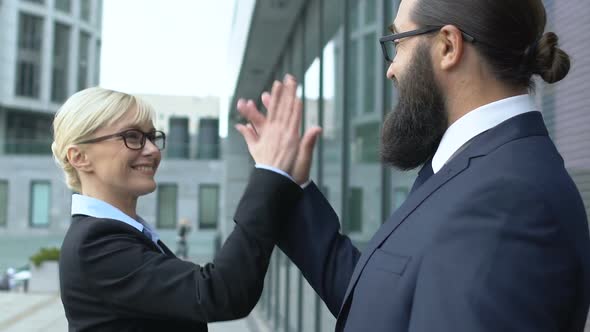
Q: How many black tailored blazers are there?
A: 1